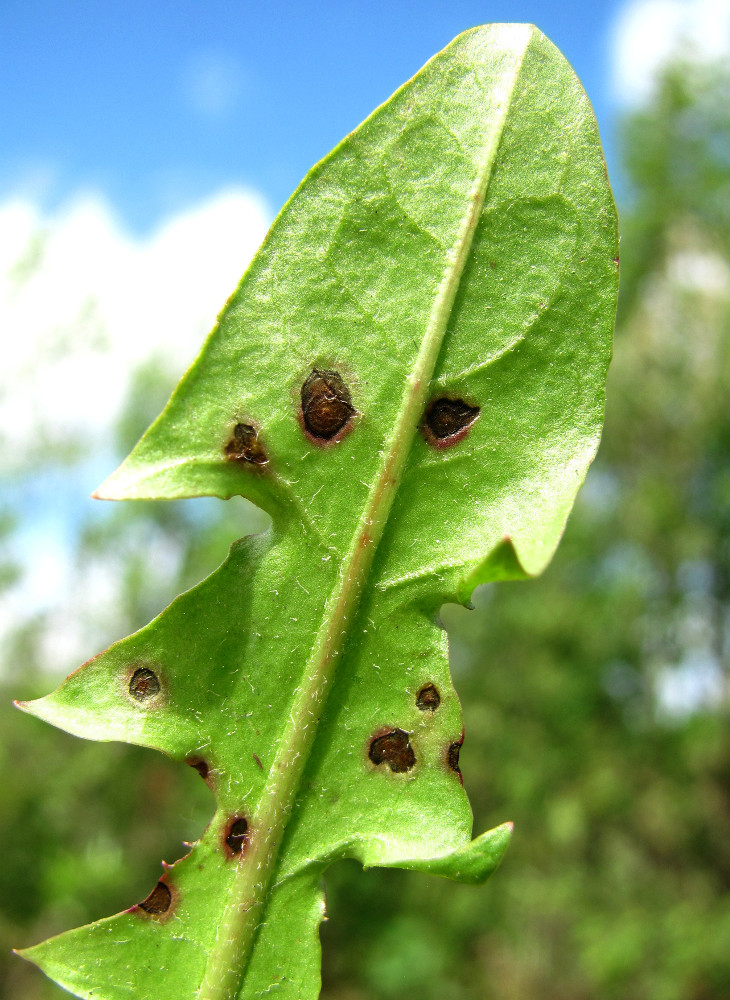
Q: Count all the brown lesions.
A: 10